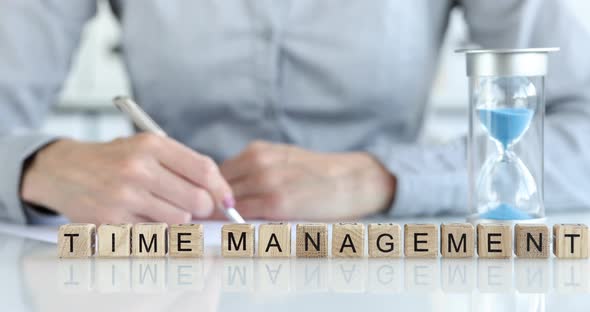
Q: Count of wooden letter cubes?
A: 14